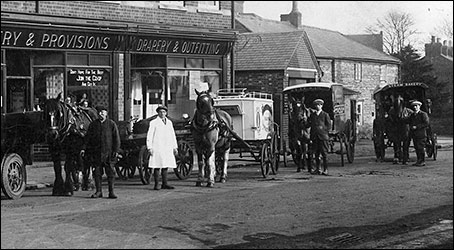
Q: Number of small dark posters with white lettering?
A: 1